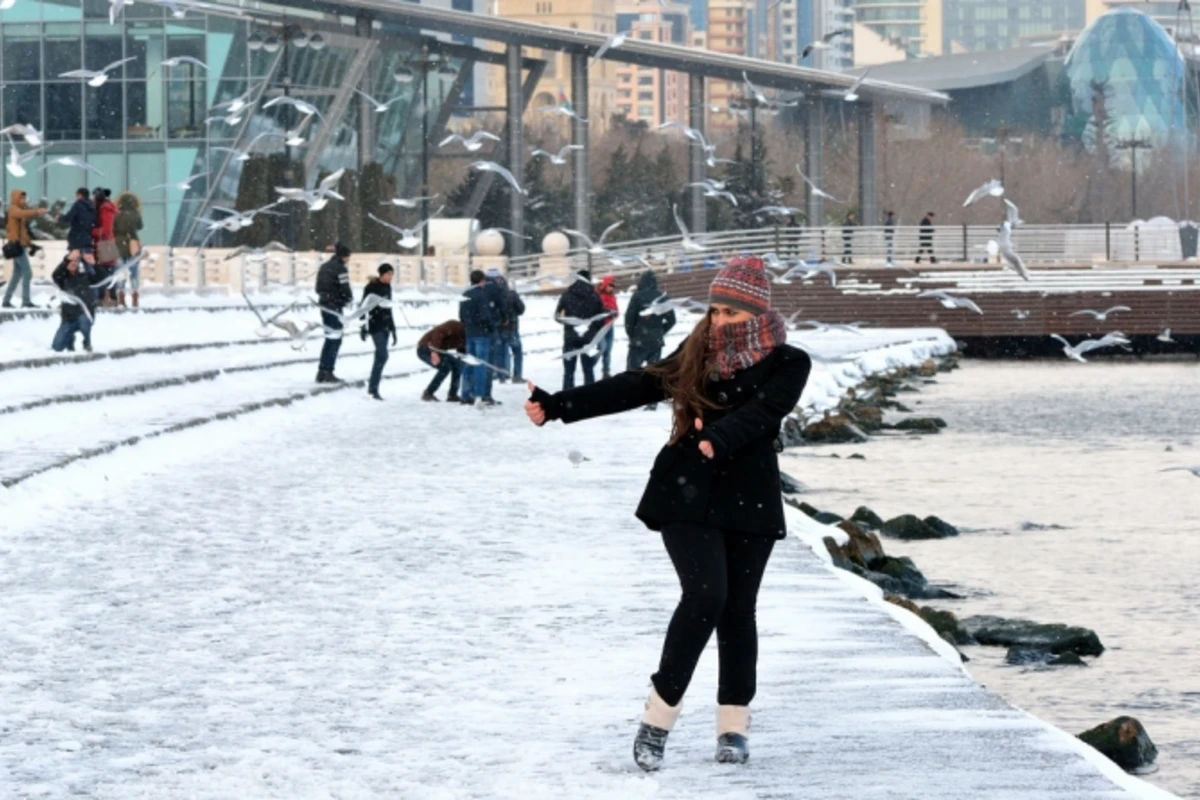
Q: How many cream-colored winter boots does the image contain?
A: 2